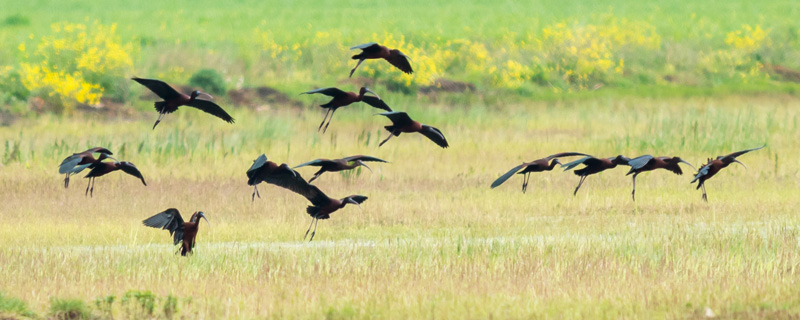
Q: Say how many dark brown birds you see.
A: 14